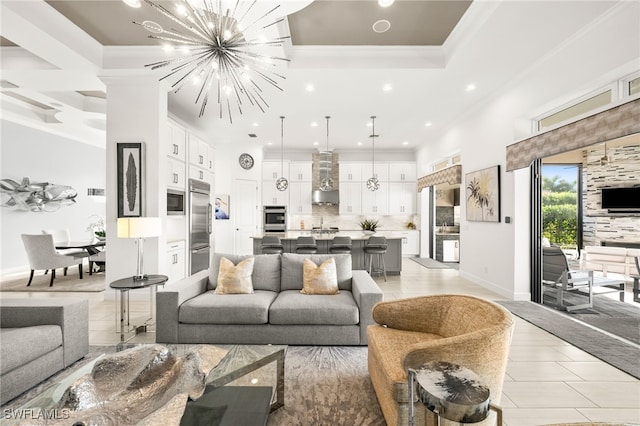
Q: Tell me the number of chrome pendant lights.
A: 3